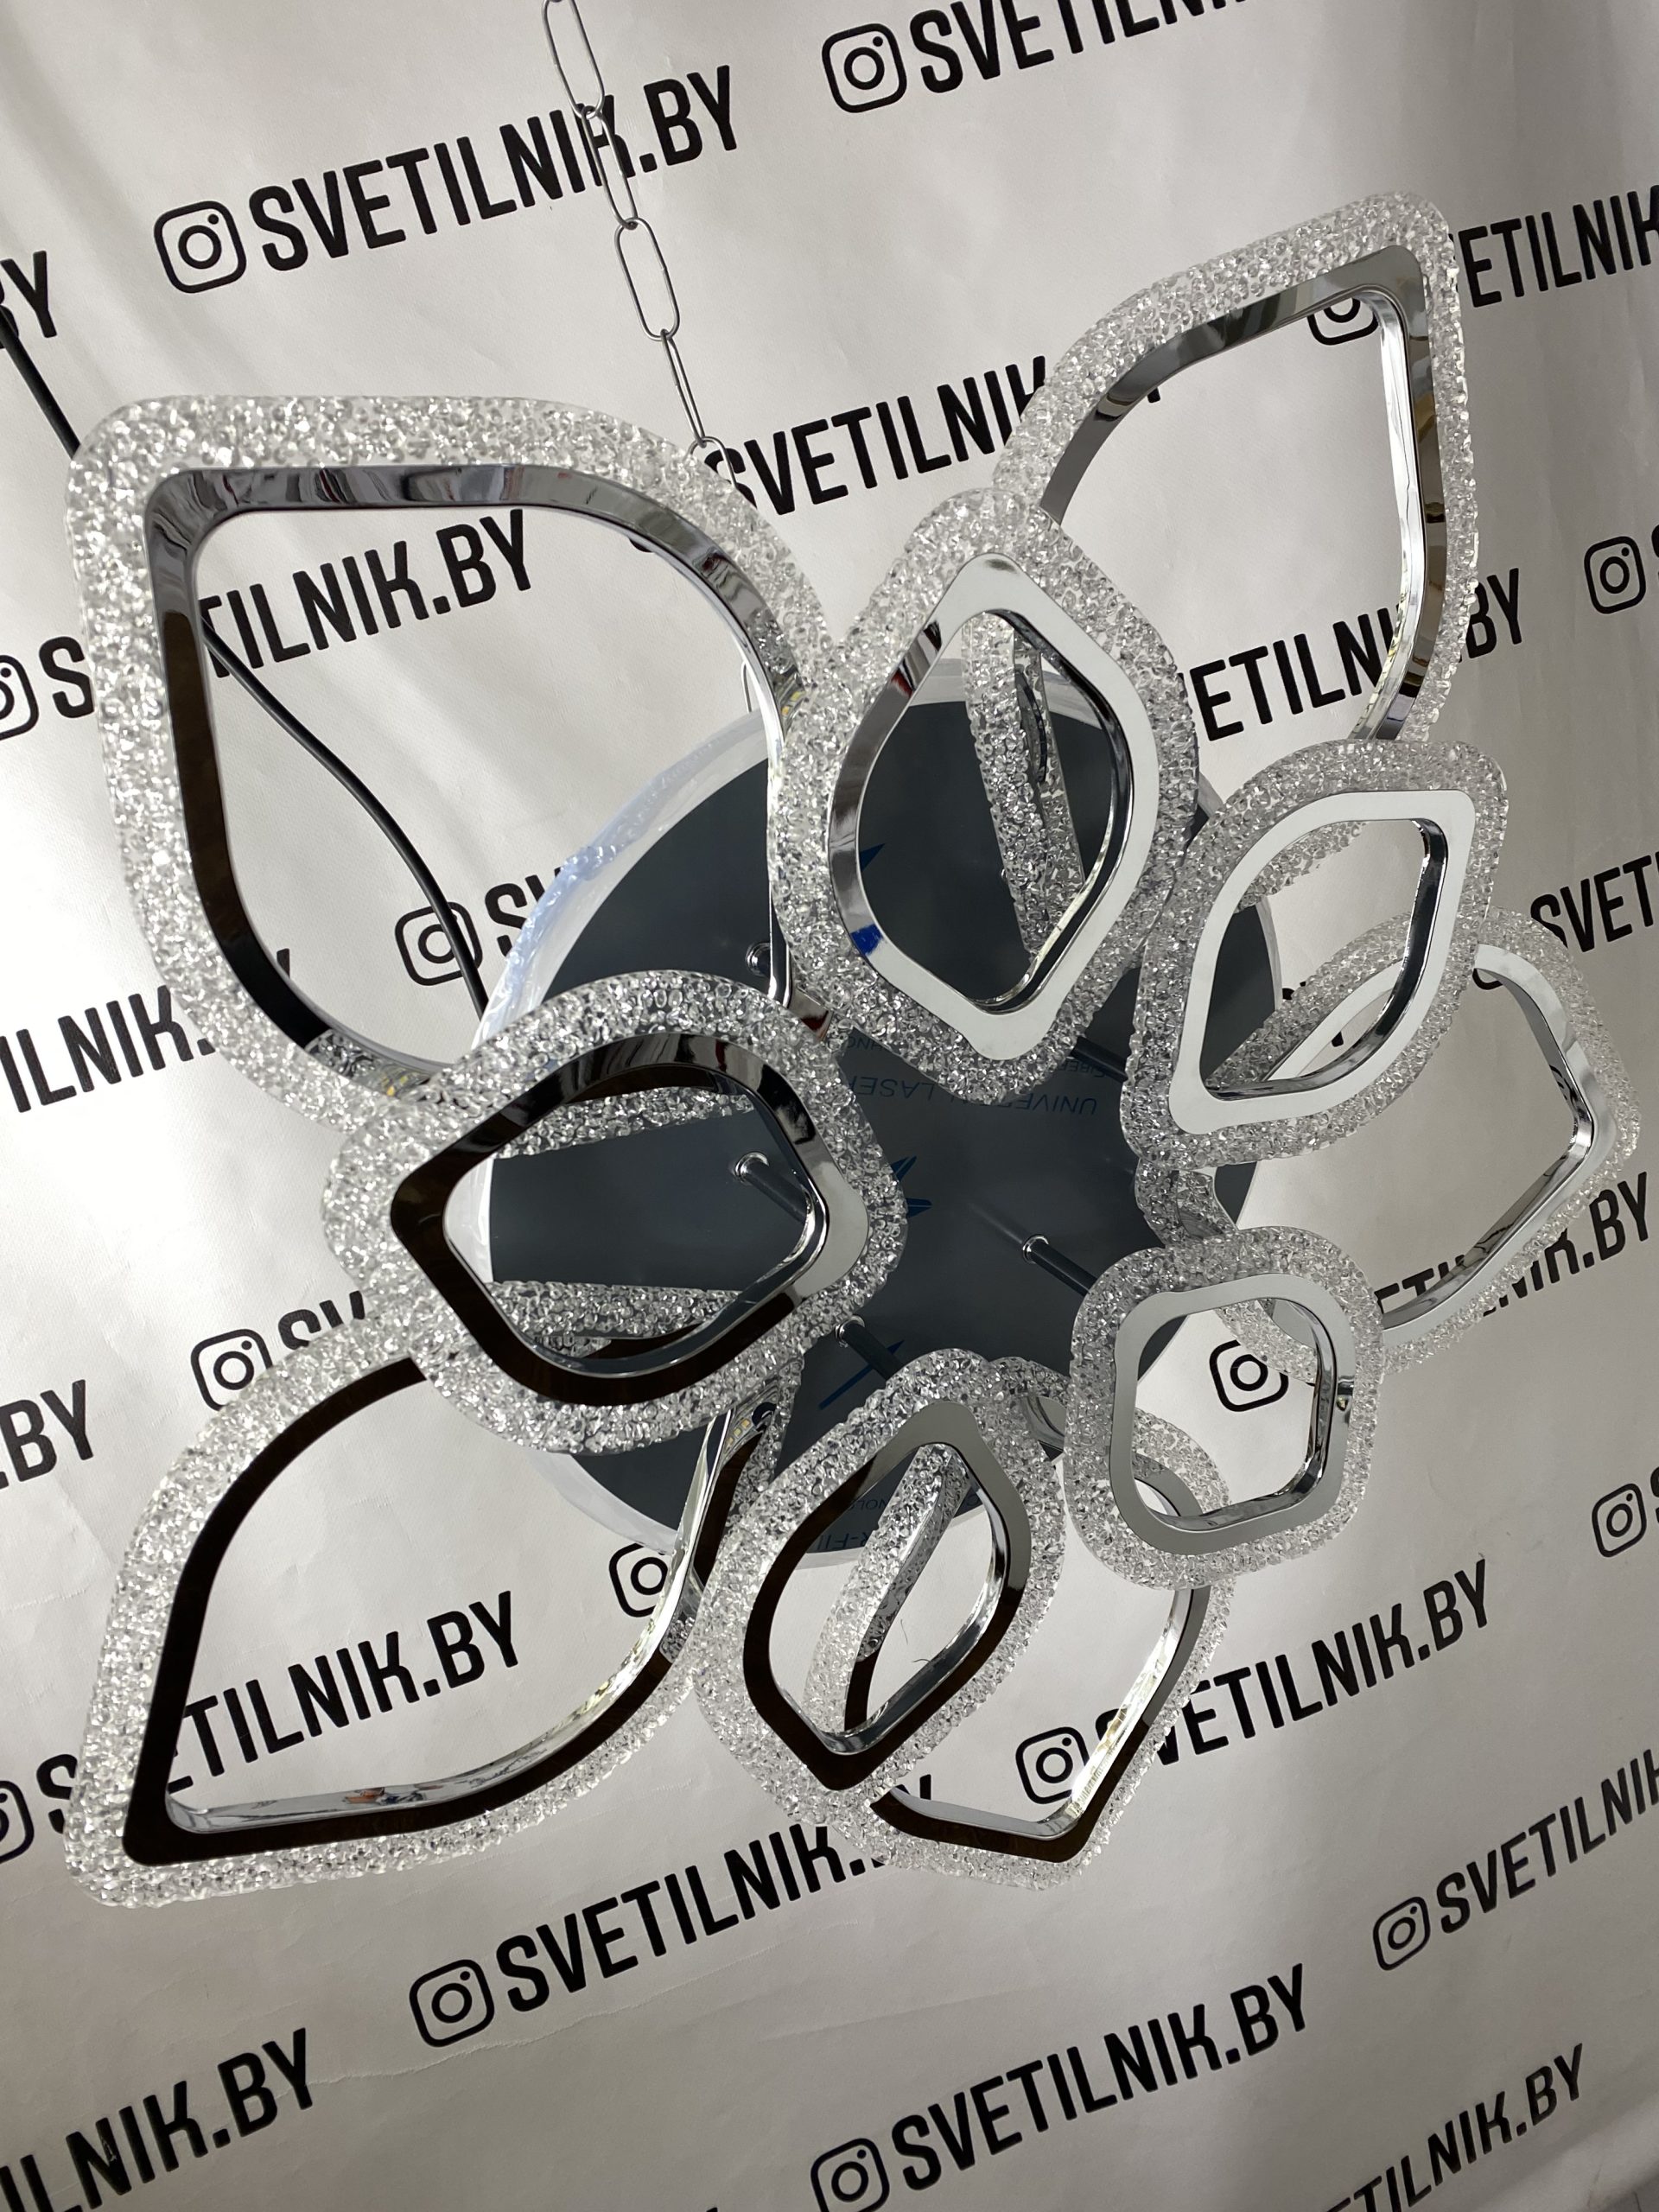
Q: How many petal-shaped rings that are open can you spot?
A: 10